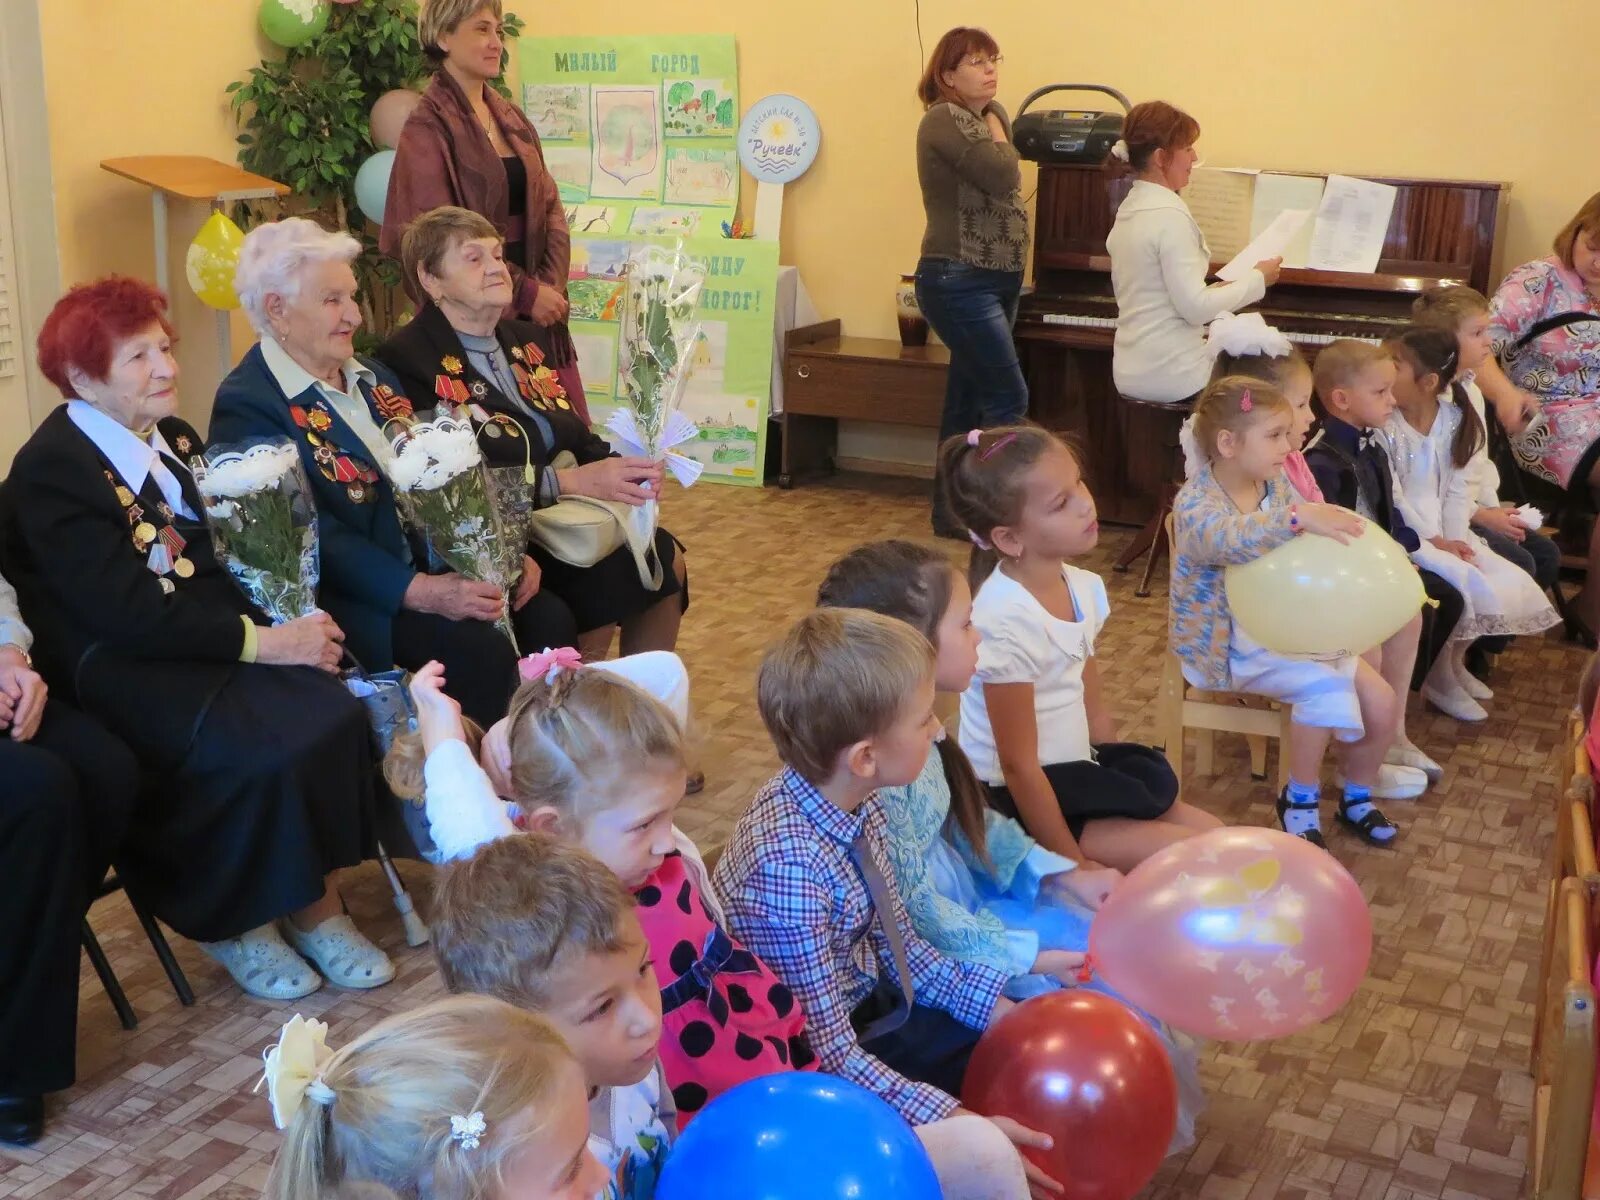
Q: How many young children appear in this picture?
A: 11